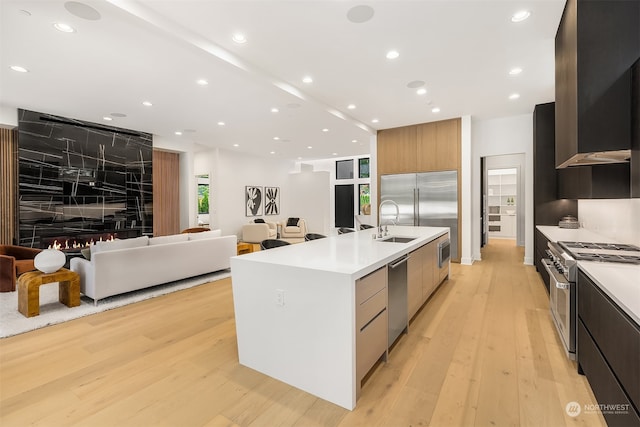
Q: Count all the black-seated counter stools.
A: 4